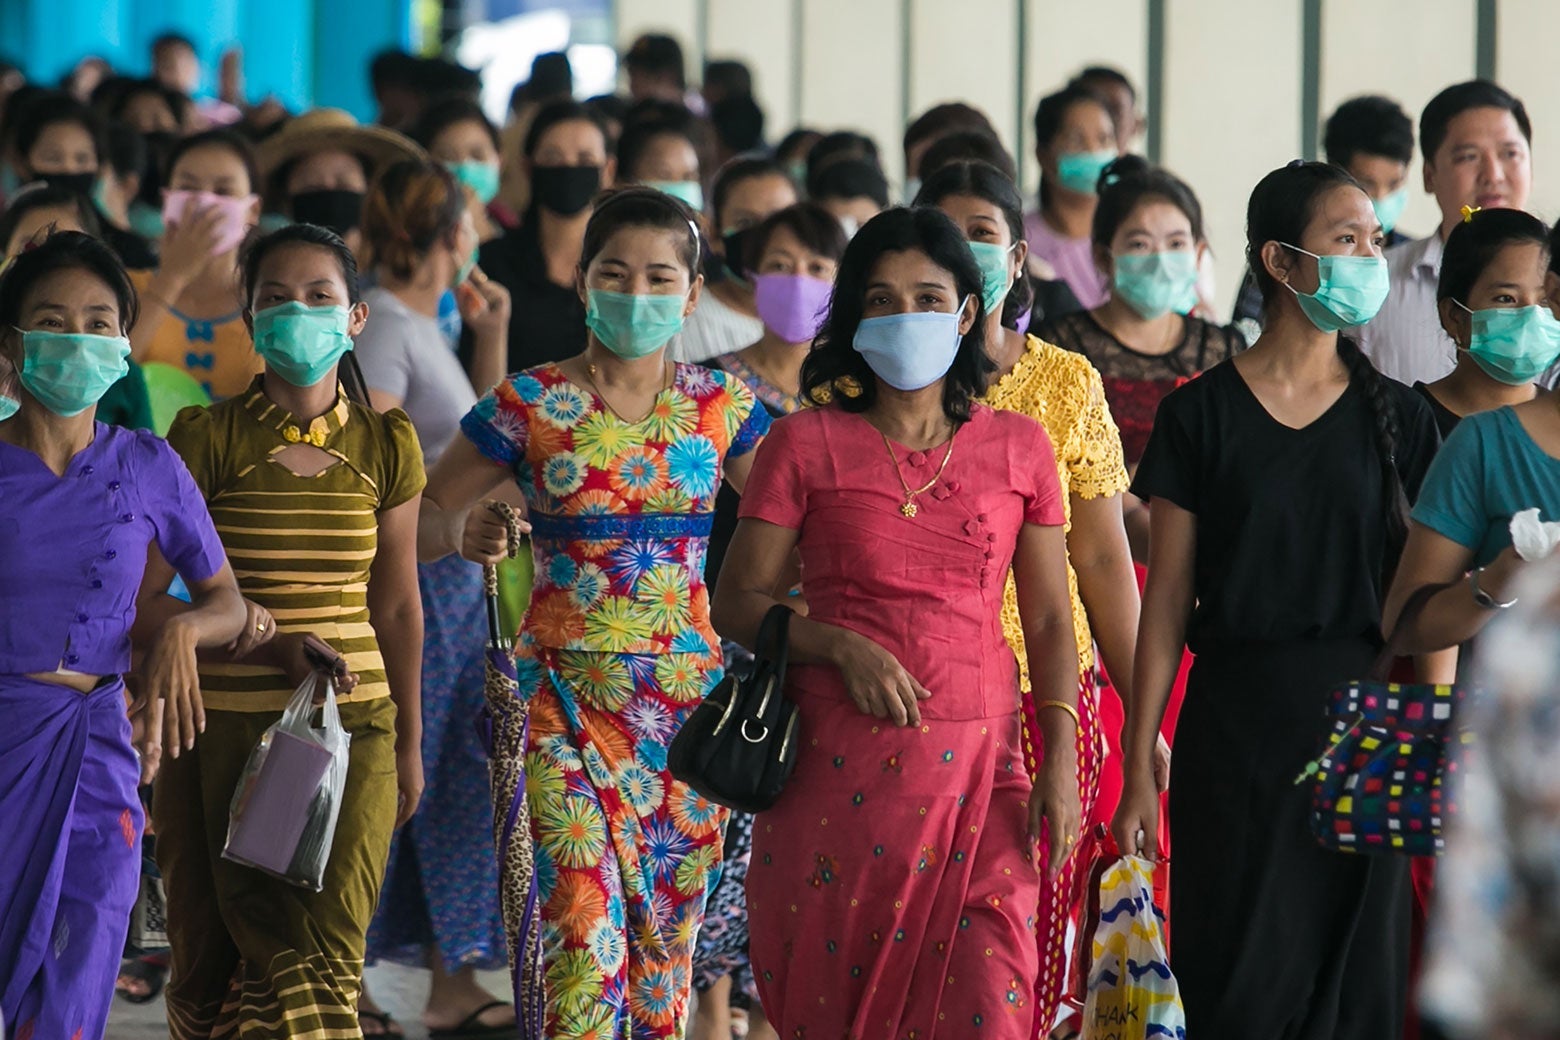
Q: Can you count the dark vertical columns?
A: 7